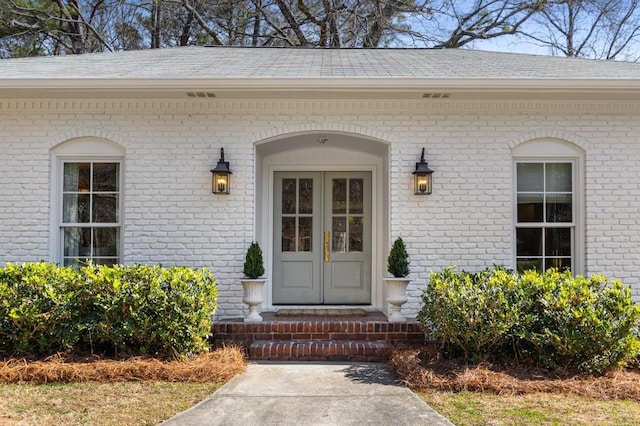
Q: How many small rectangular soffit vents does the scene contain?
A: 2